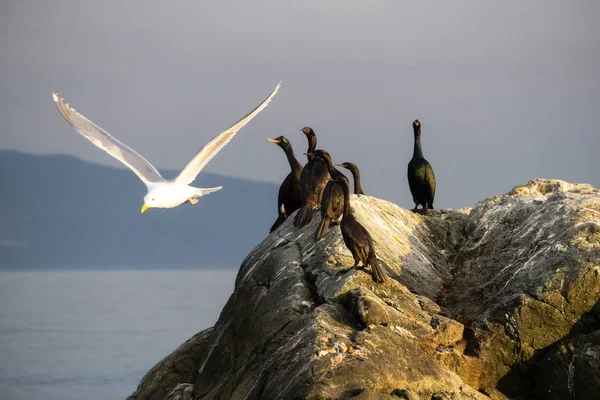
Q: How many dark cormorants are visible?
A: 6